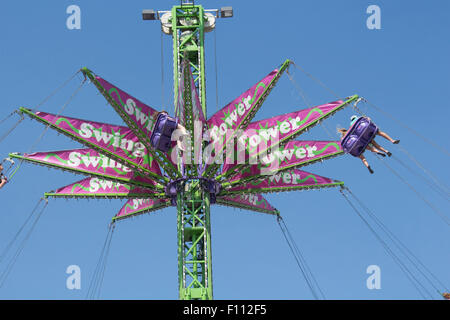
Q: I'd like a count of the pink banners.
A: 11